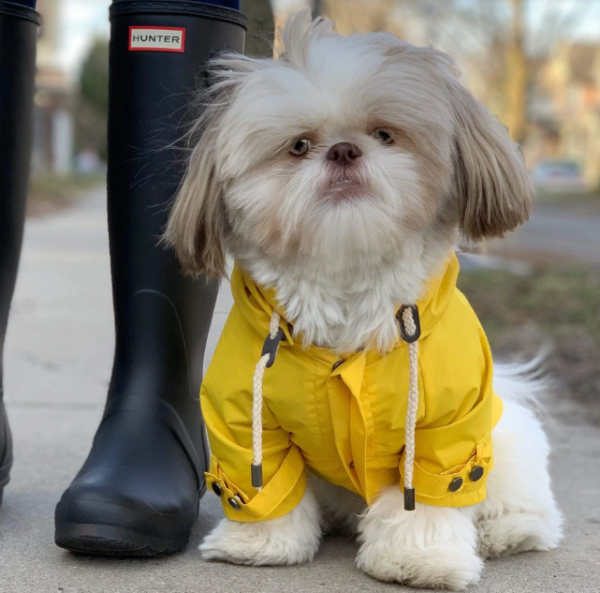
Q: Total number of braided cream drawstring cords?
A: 2